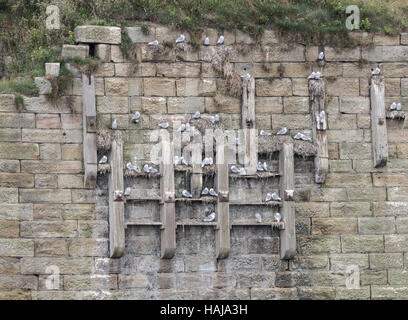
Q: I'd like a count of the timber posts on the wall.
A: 9